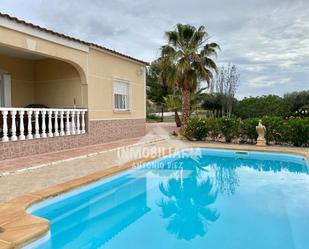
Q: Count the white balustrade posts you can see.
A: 13